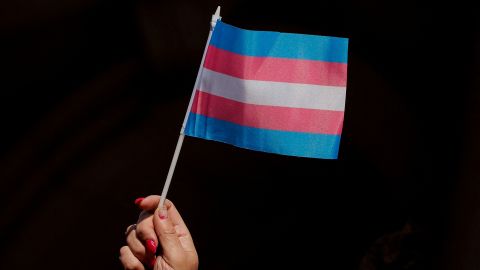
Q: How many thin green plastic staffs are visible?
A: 0